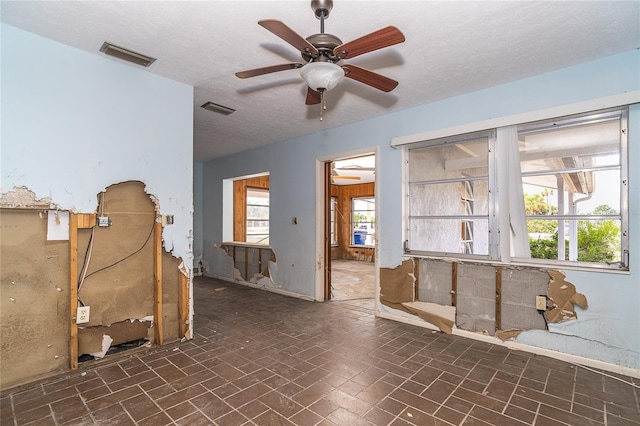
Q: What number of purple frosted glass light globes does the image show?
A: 0